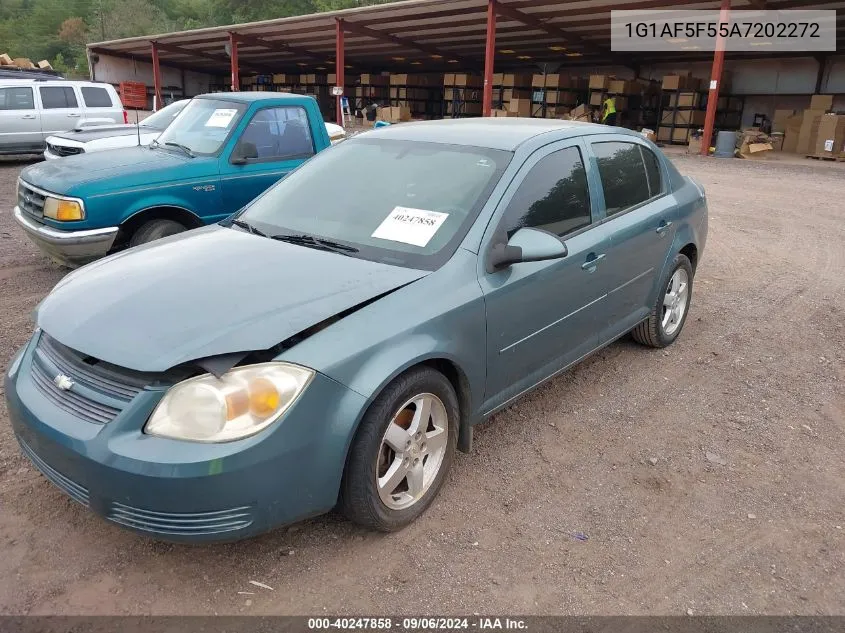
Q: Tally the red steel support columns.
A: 5